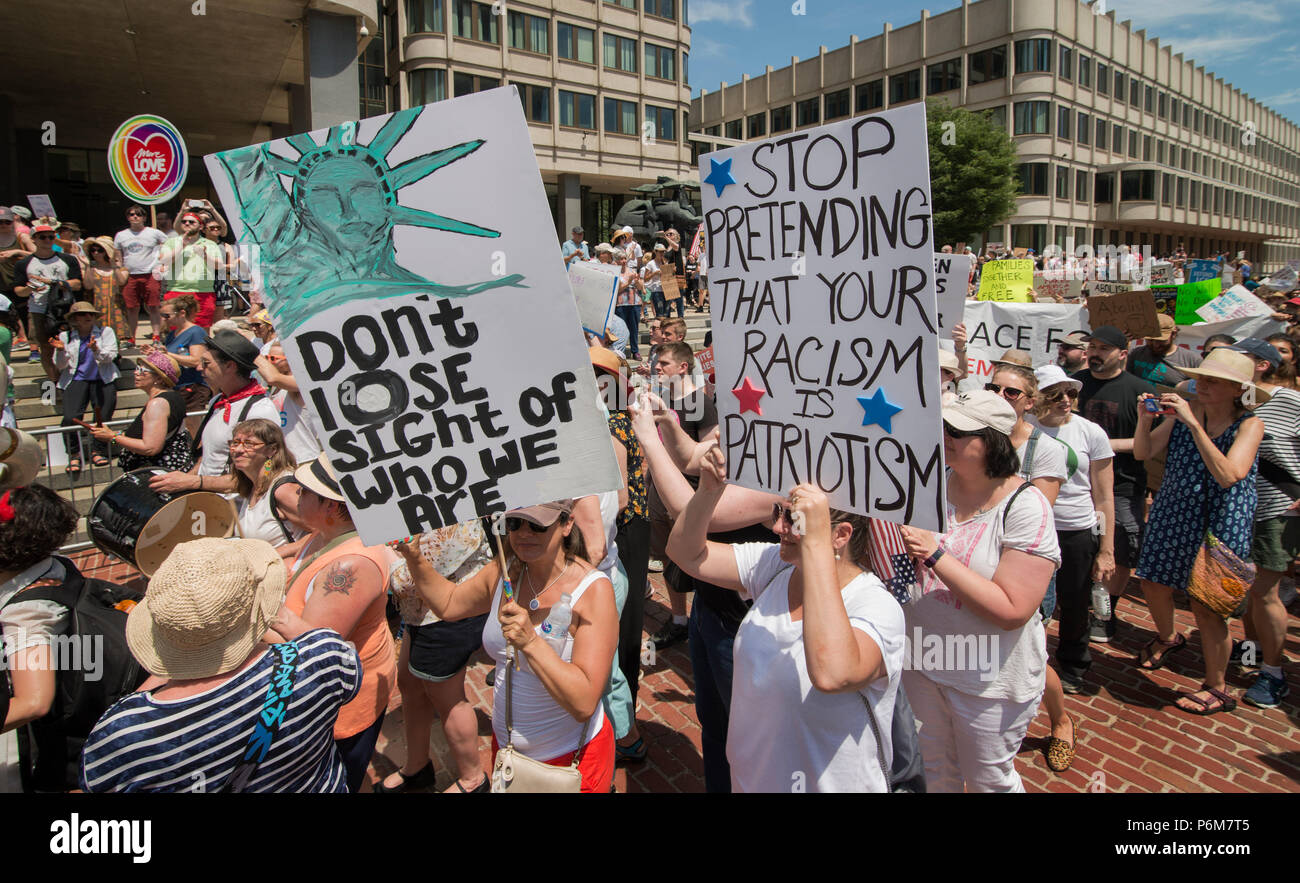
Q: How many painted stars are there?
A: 3